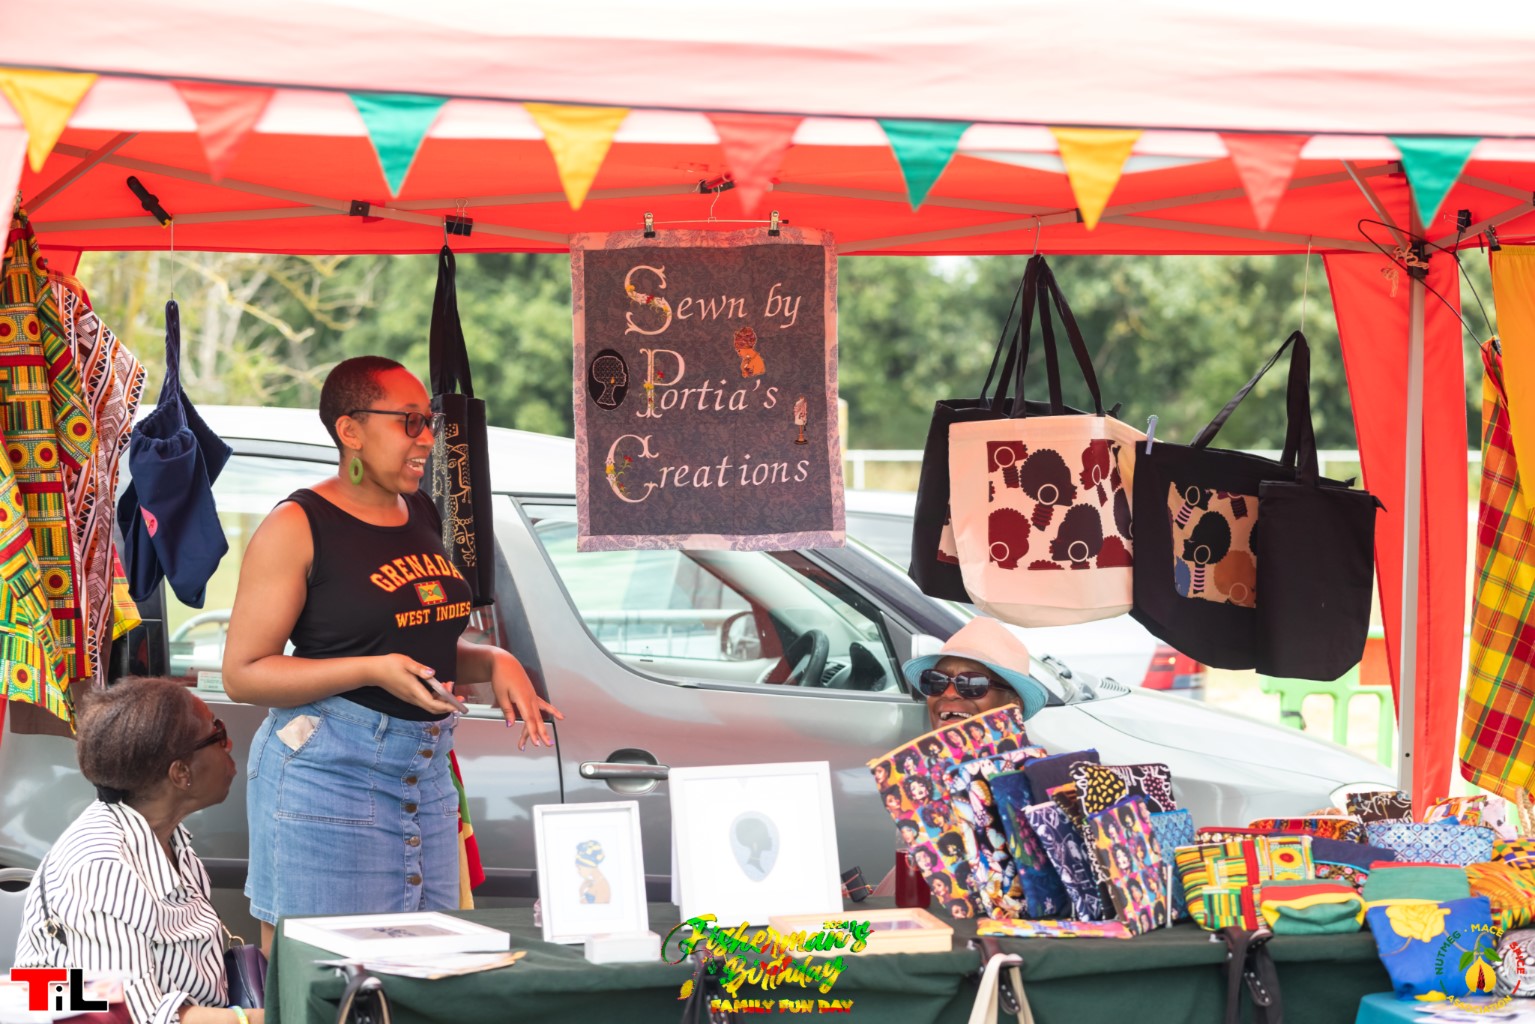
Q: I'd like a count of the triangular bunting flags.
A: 9